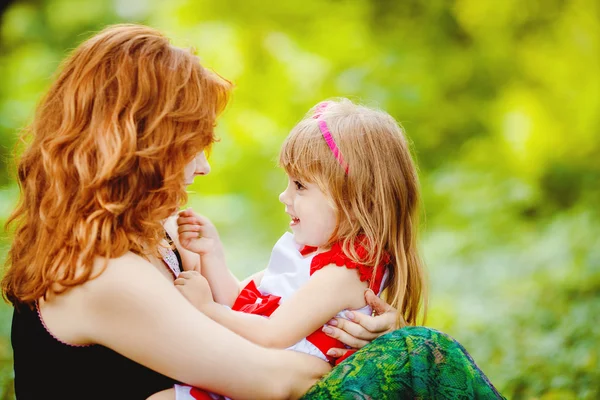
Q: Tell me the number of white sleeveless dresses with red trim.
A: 1